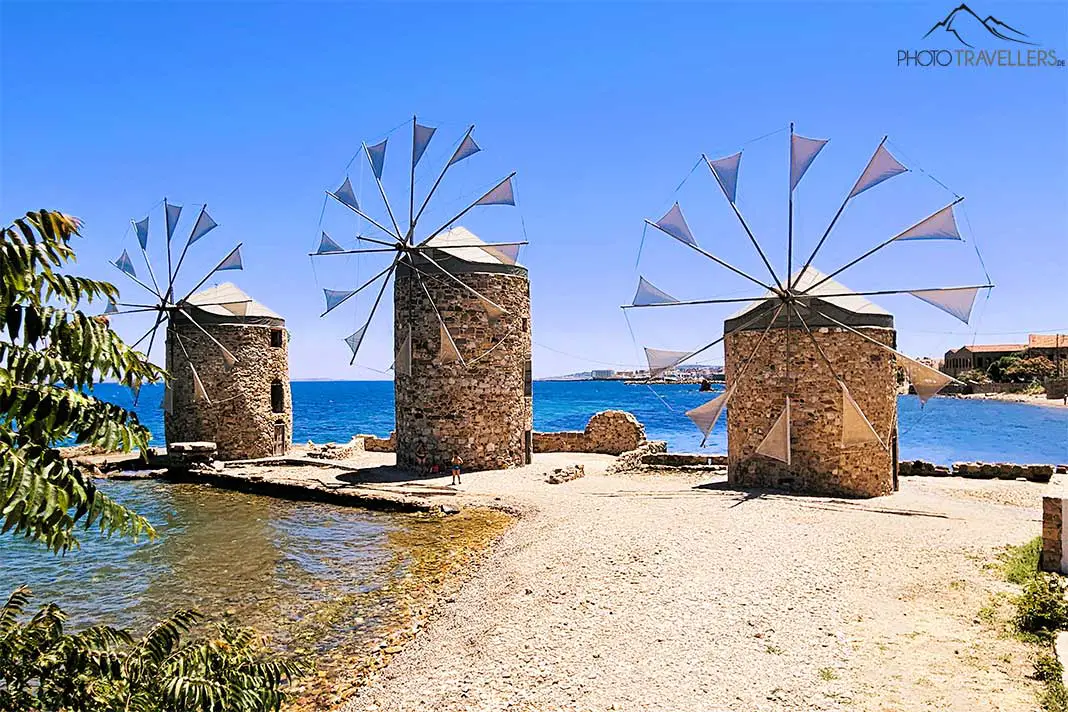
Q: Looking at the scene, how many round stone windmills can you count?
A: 3